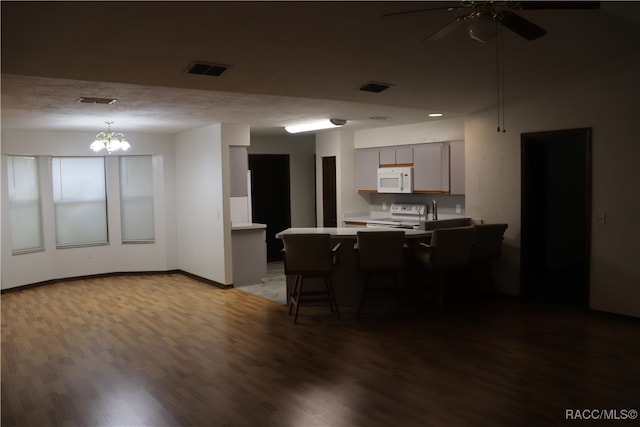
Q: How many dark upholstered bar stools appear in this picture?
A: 4